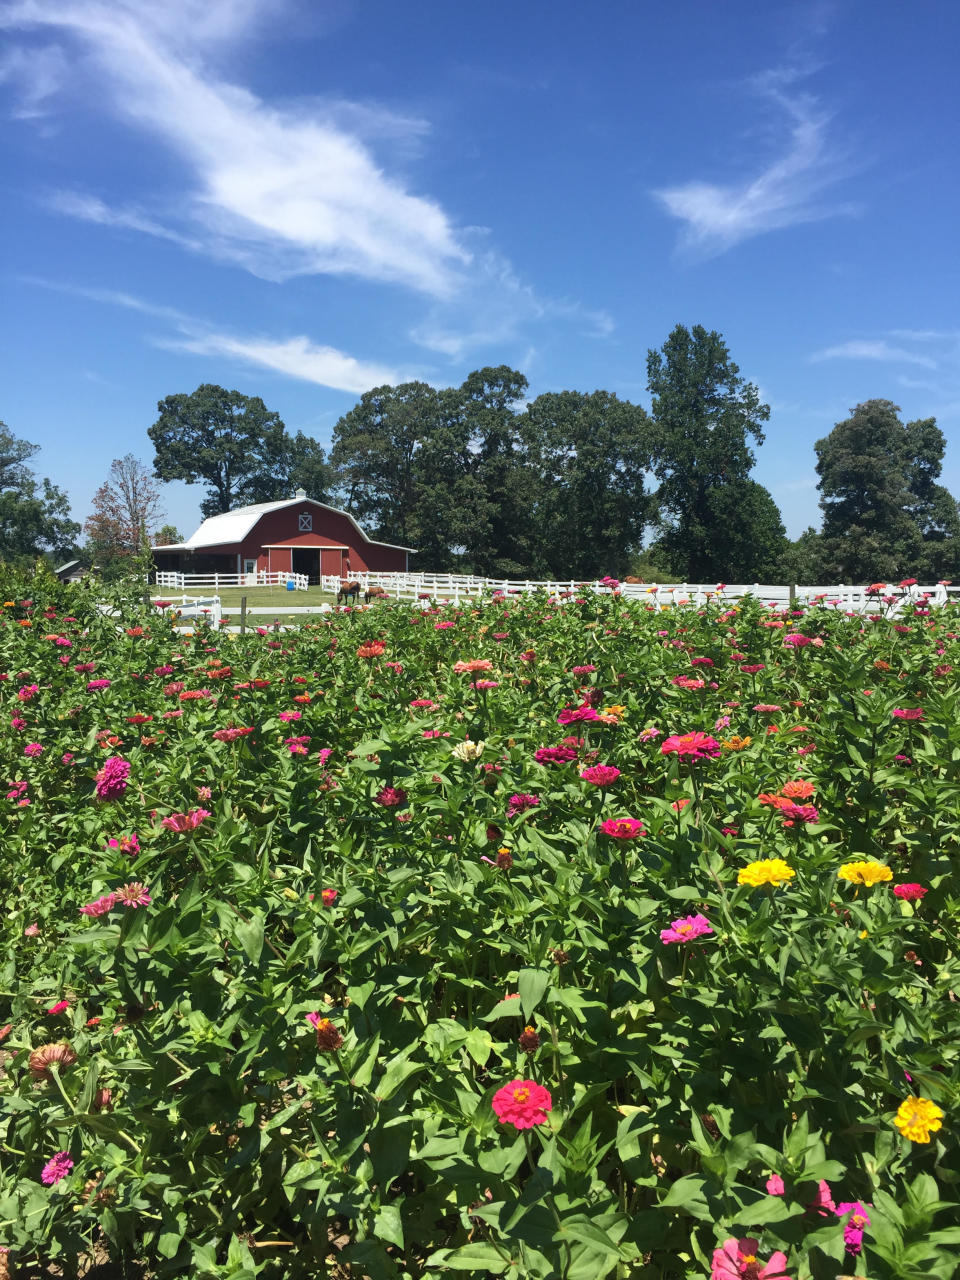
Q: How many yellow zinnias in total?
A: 3